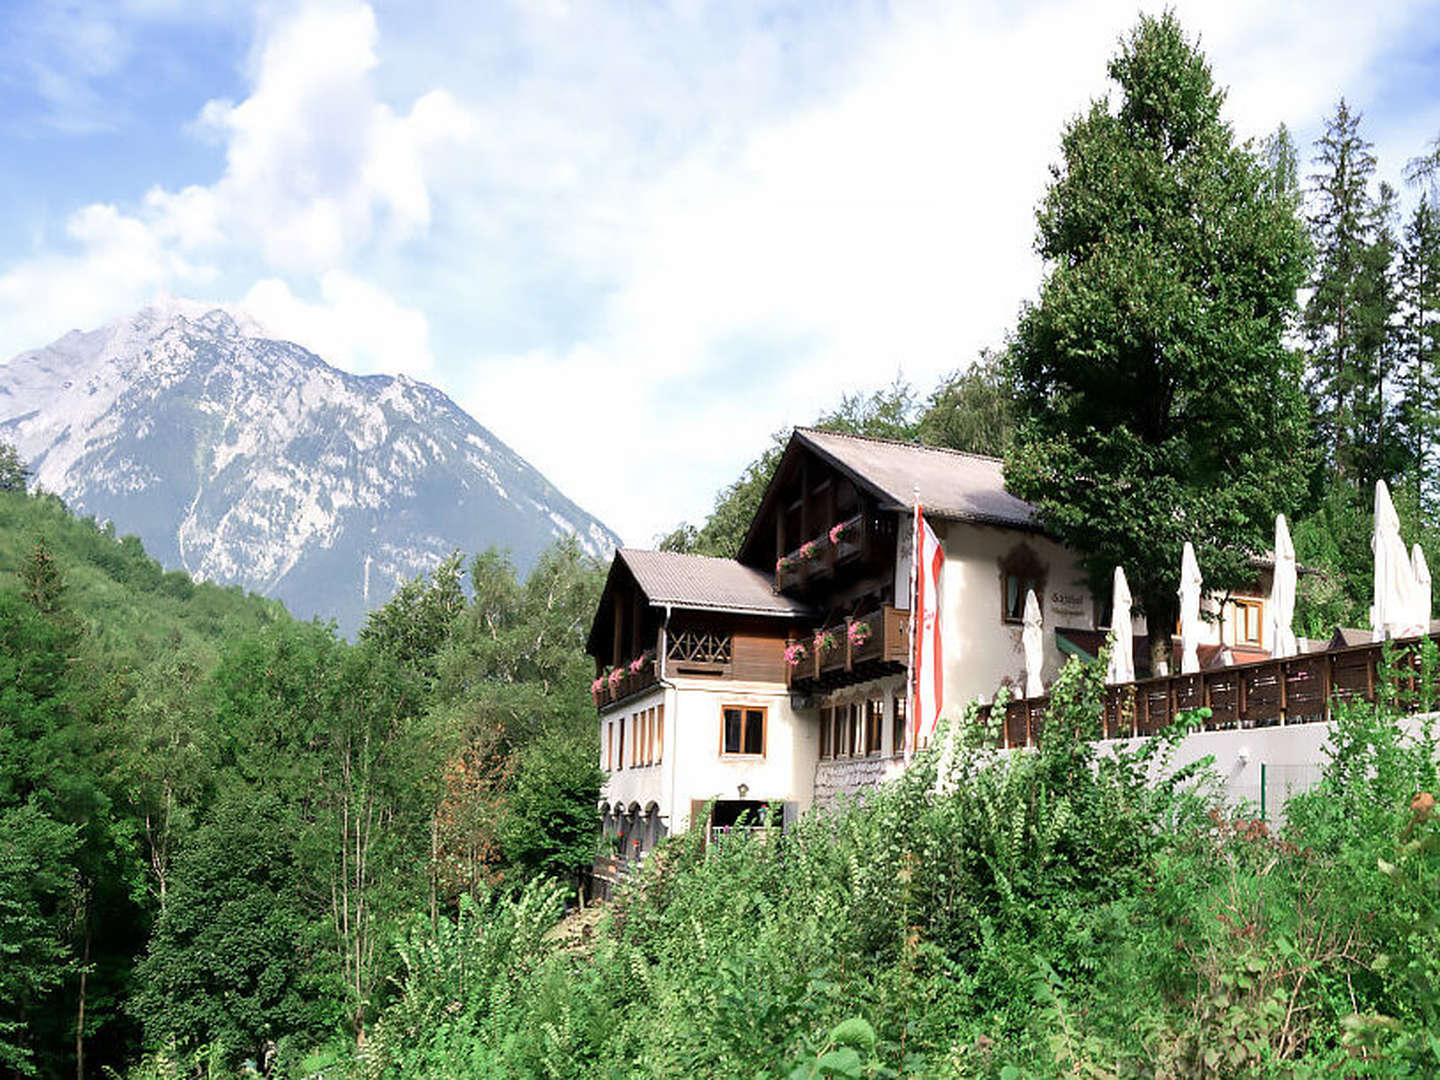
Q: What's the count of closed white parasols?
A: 6